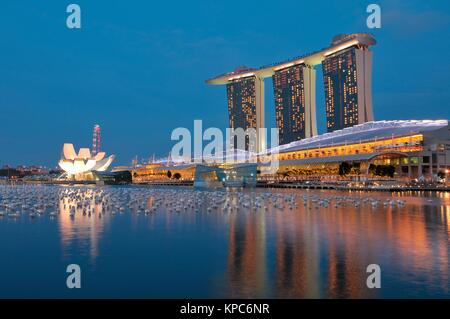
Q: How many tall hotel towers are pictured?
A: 3